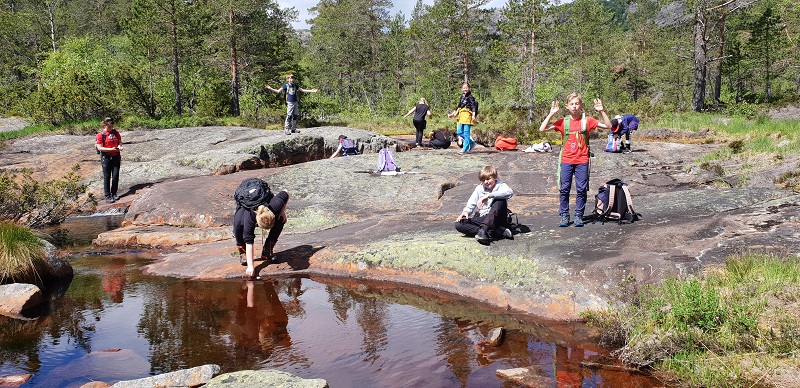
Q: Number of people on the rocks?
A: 10